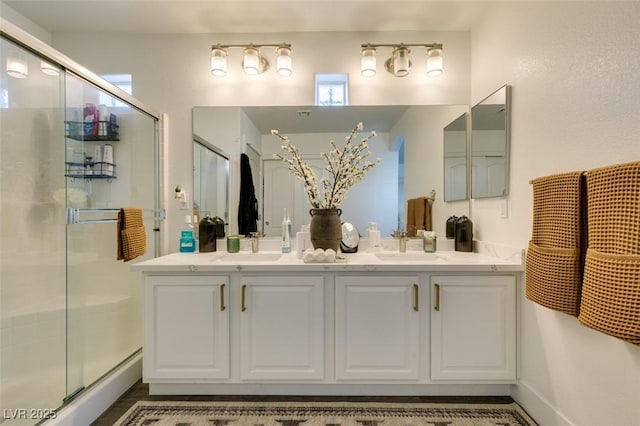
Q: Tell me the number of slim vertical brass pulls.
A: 4